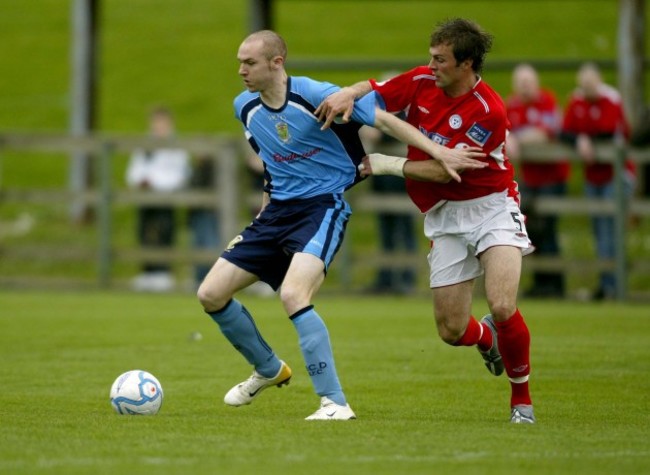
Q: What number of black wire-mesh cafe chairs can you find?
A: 0